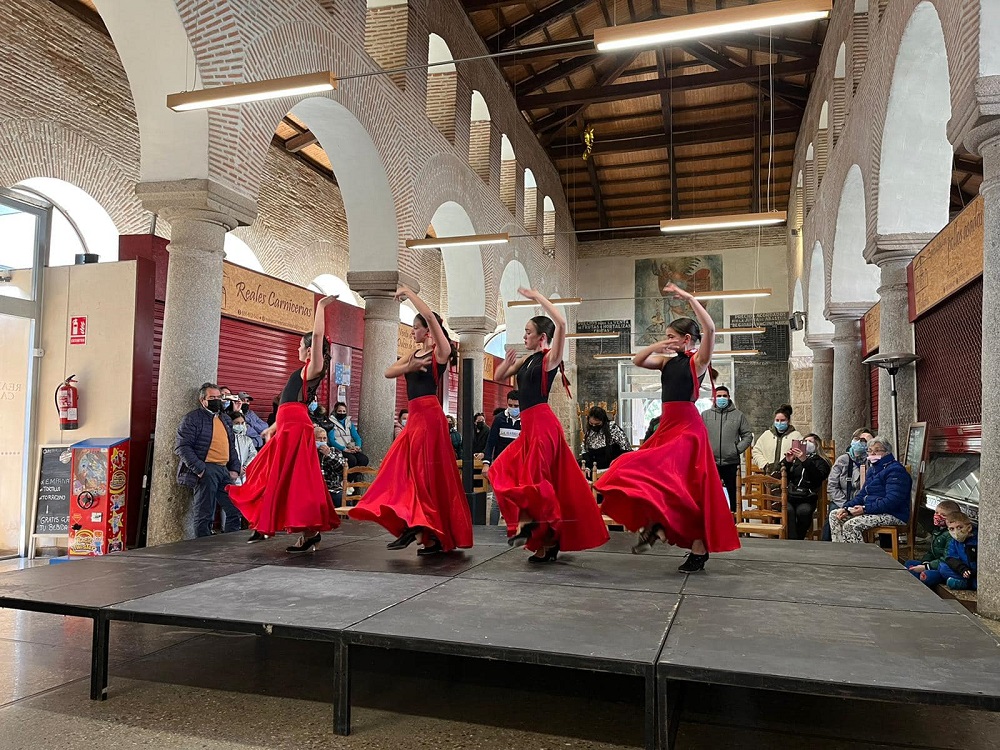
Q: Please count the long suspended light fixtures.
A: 10